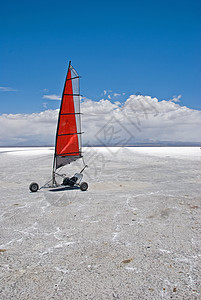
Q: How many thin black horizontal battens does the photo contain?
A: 5